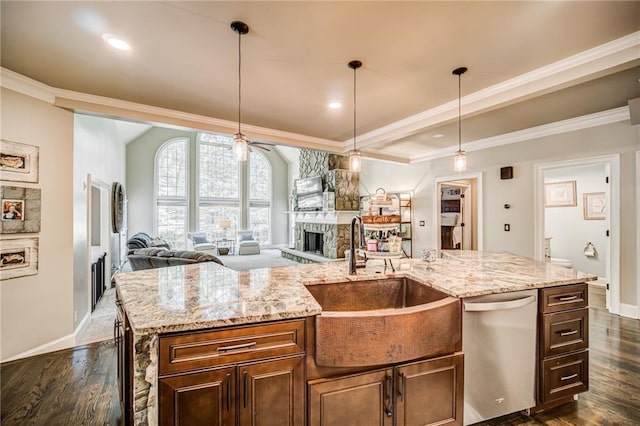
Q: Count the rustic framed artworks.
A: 3